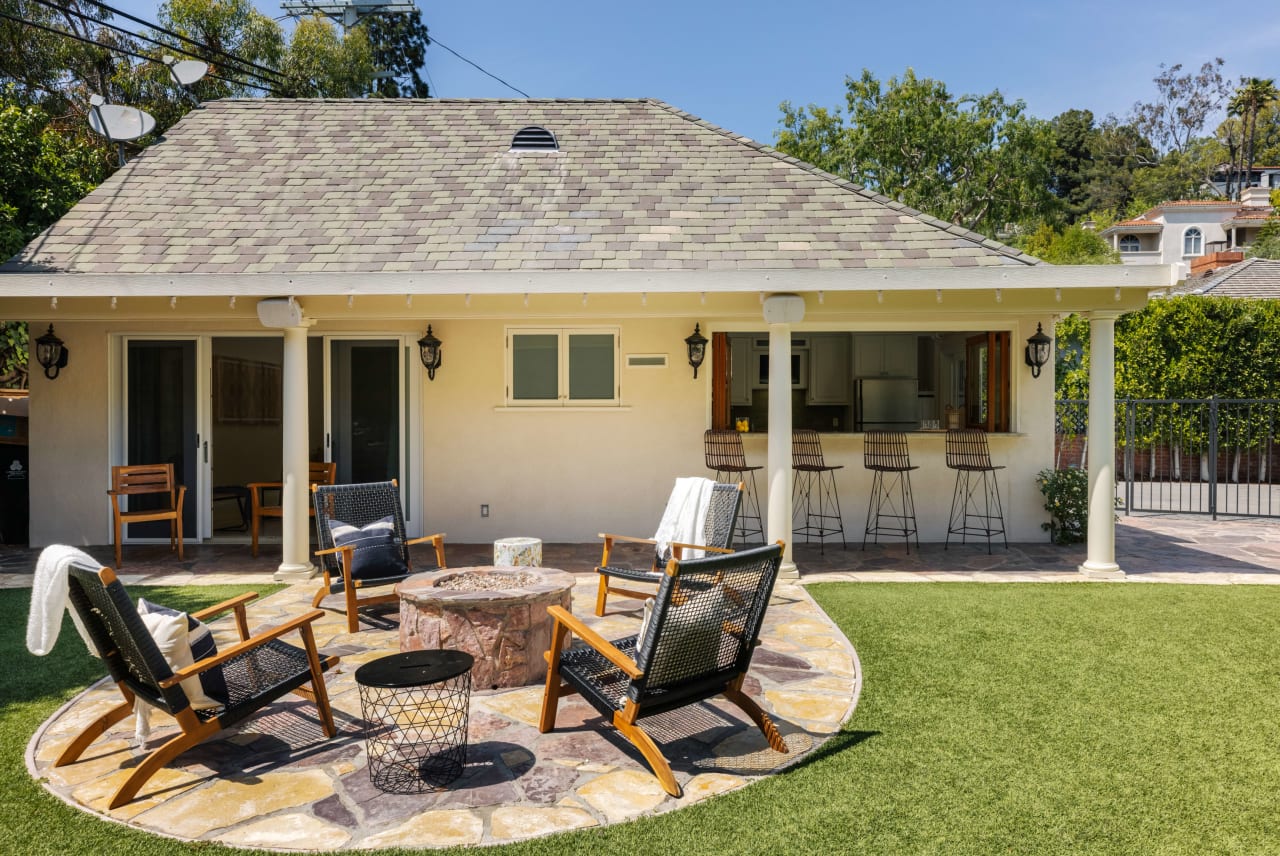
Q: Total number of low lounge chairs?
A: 4